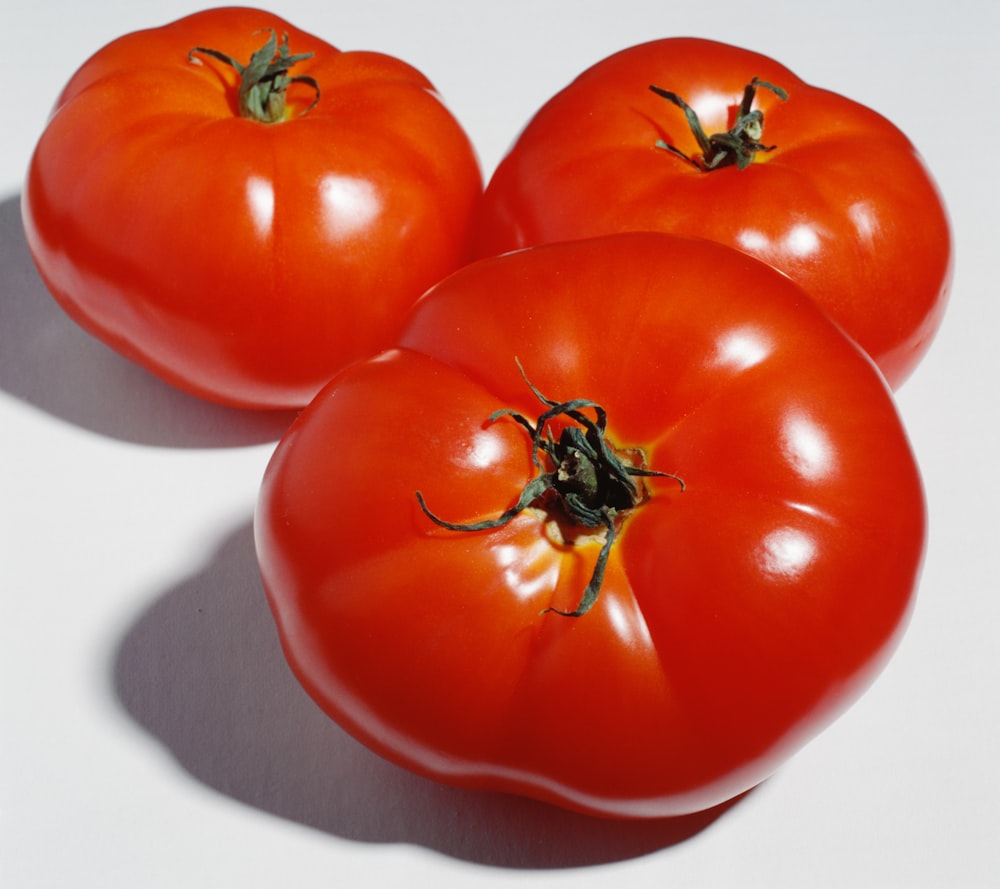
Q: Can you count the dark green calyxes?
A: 3